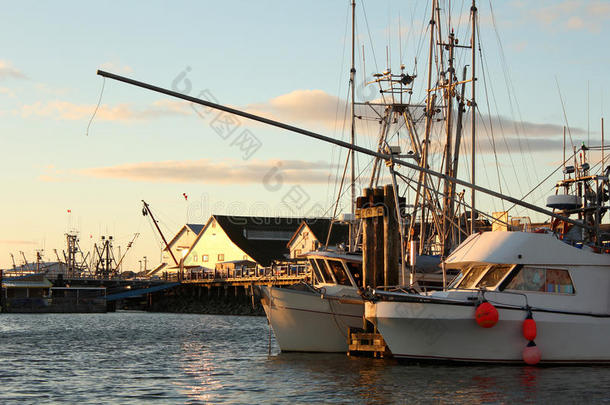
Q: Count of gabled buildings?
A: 3